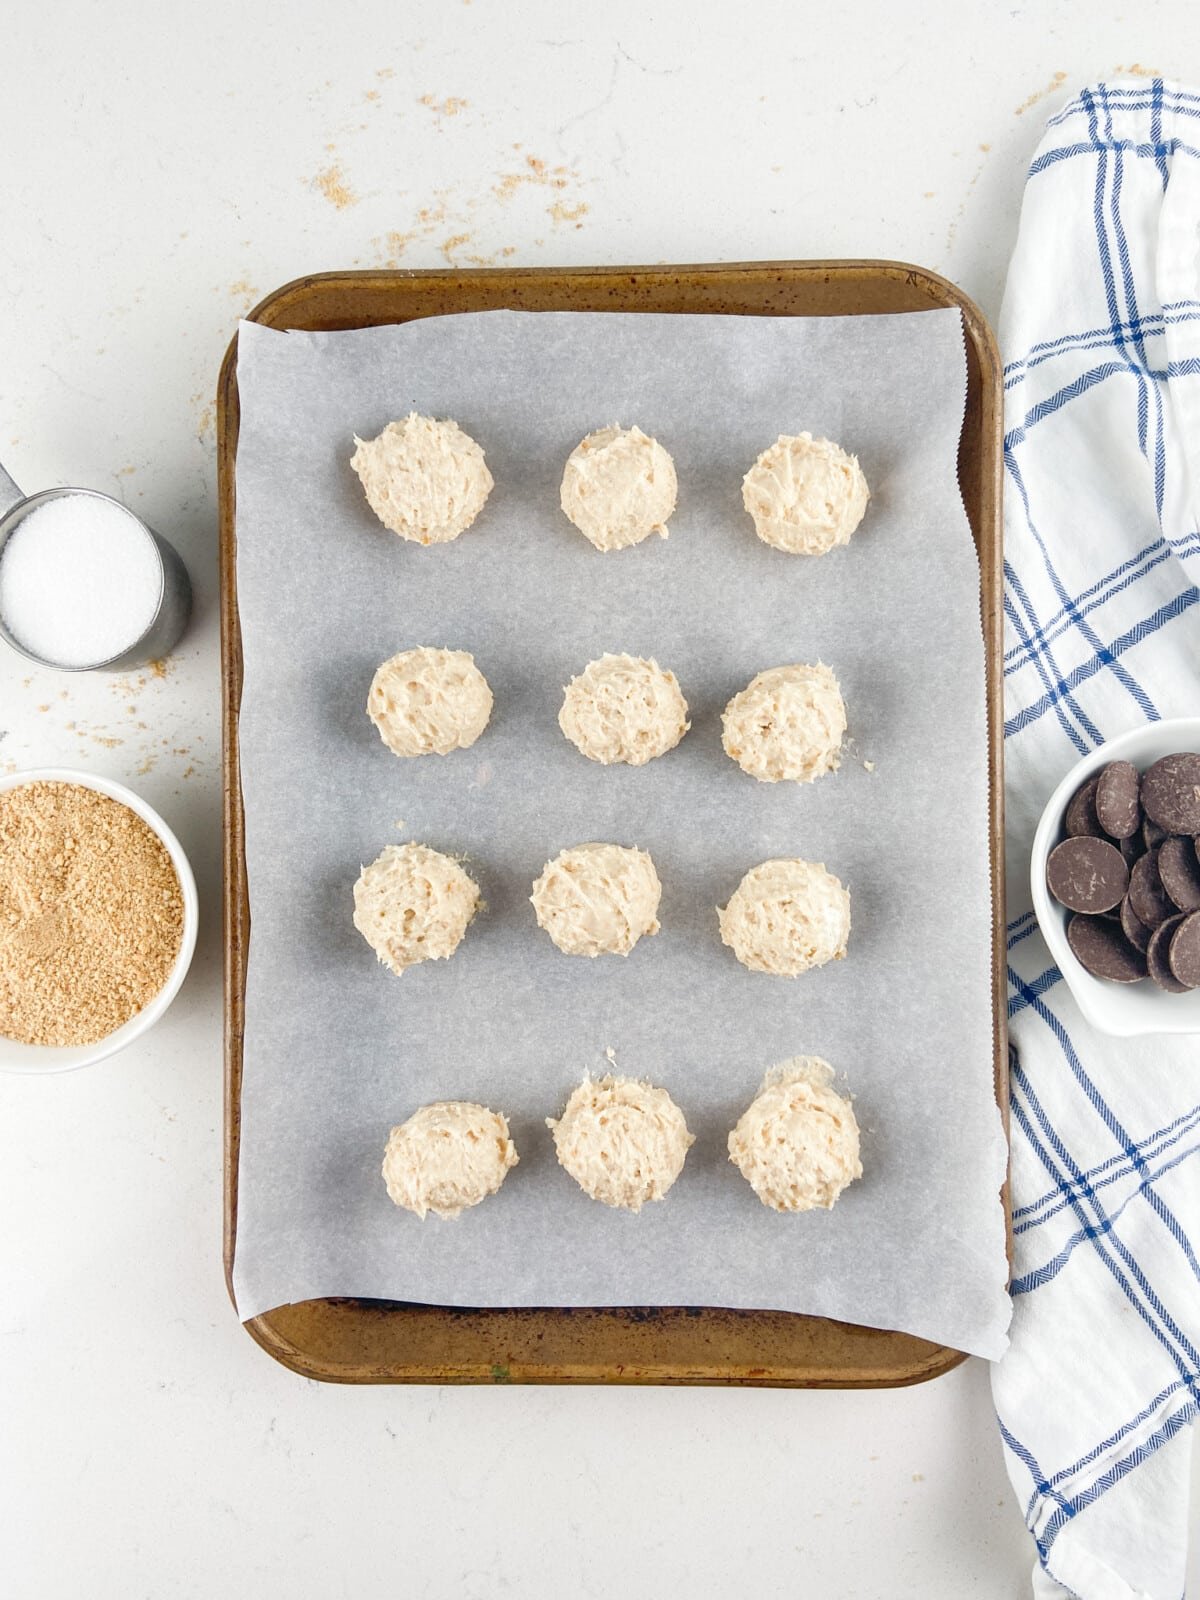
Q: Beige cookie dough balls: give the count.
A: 12